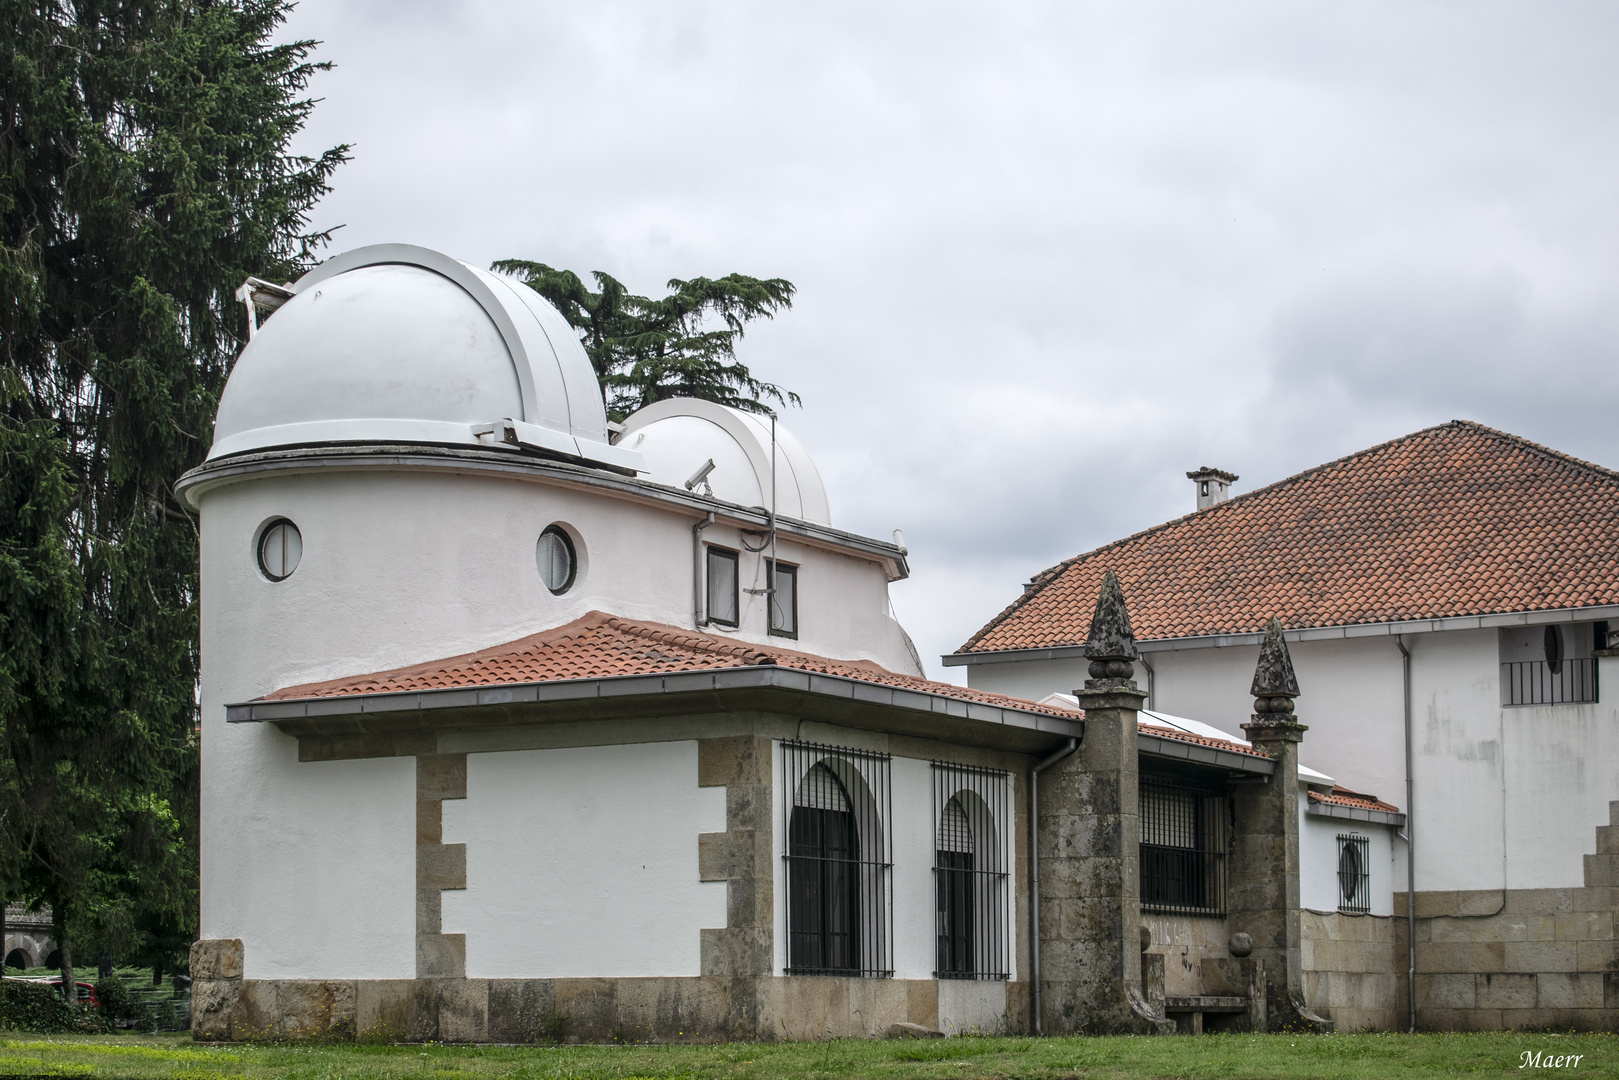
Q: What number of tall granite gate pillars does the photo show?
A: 2